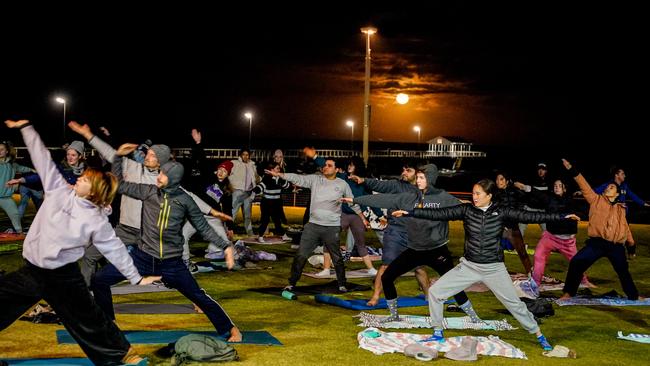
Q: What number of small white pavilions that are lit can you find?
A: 1